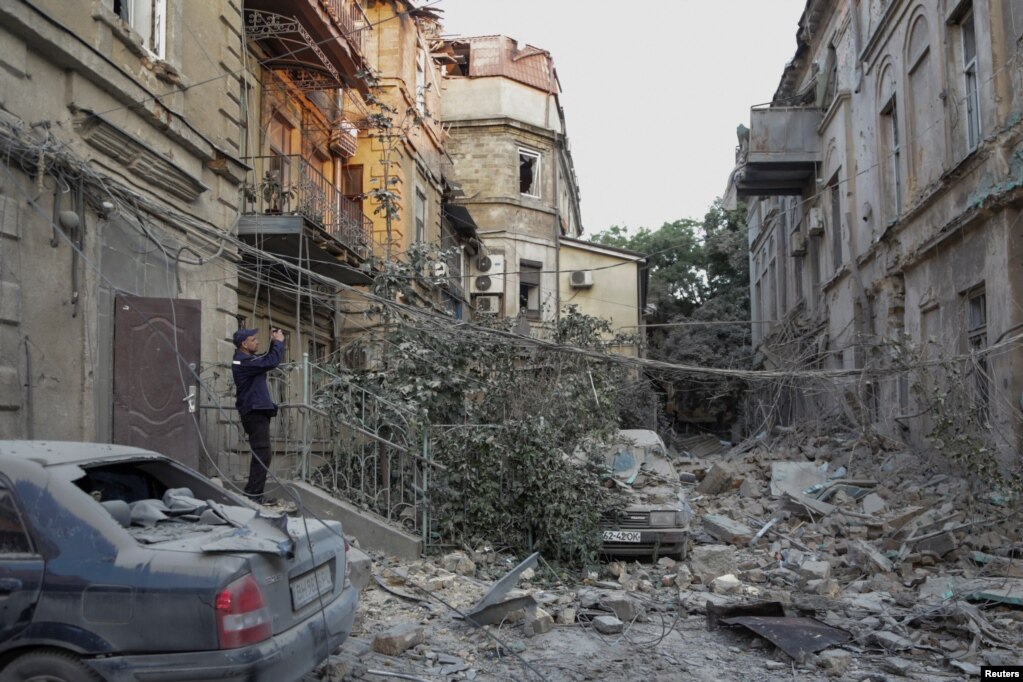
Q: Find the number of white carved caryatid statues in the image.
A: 0